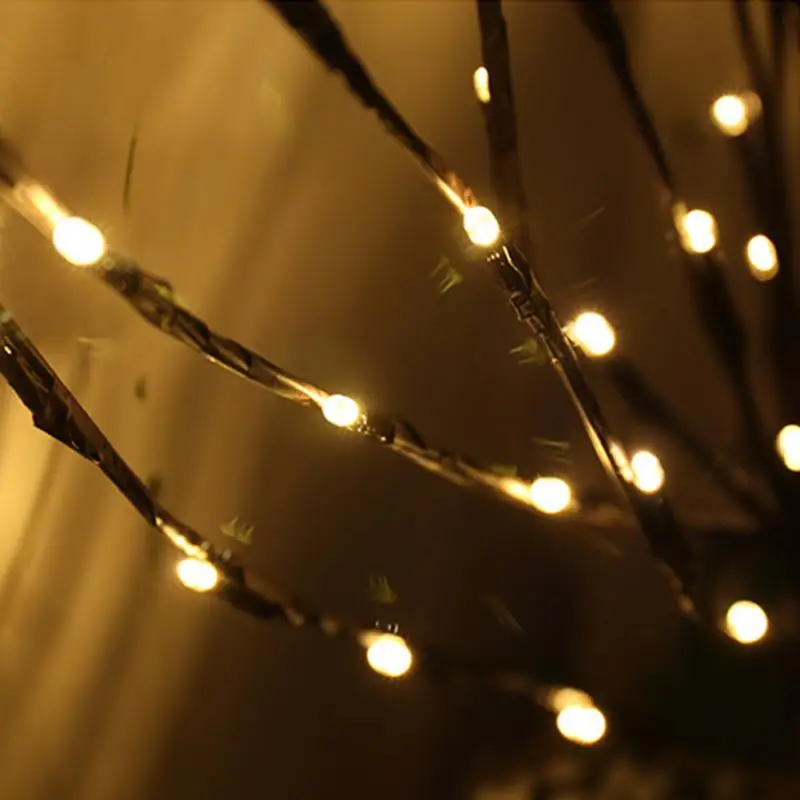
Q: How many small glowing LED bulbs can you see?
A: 15